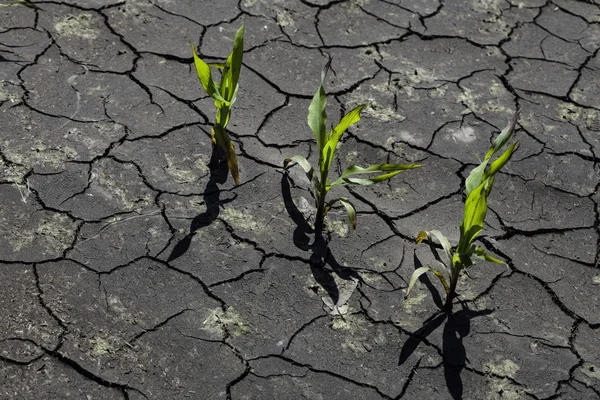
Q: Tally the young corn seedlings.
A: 3